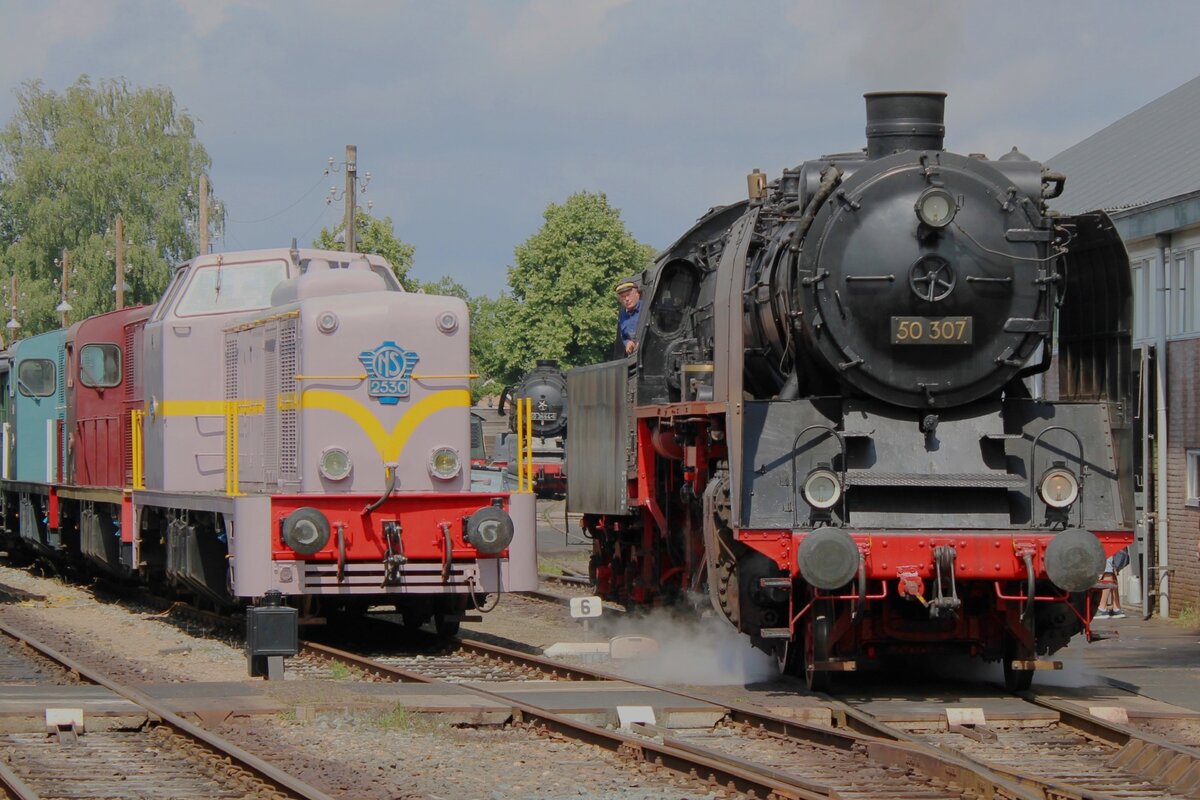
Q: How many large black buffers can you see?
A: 4